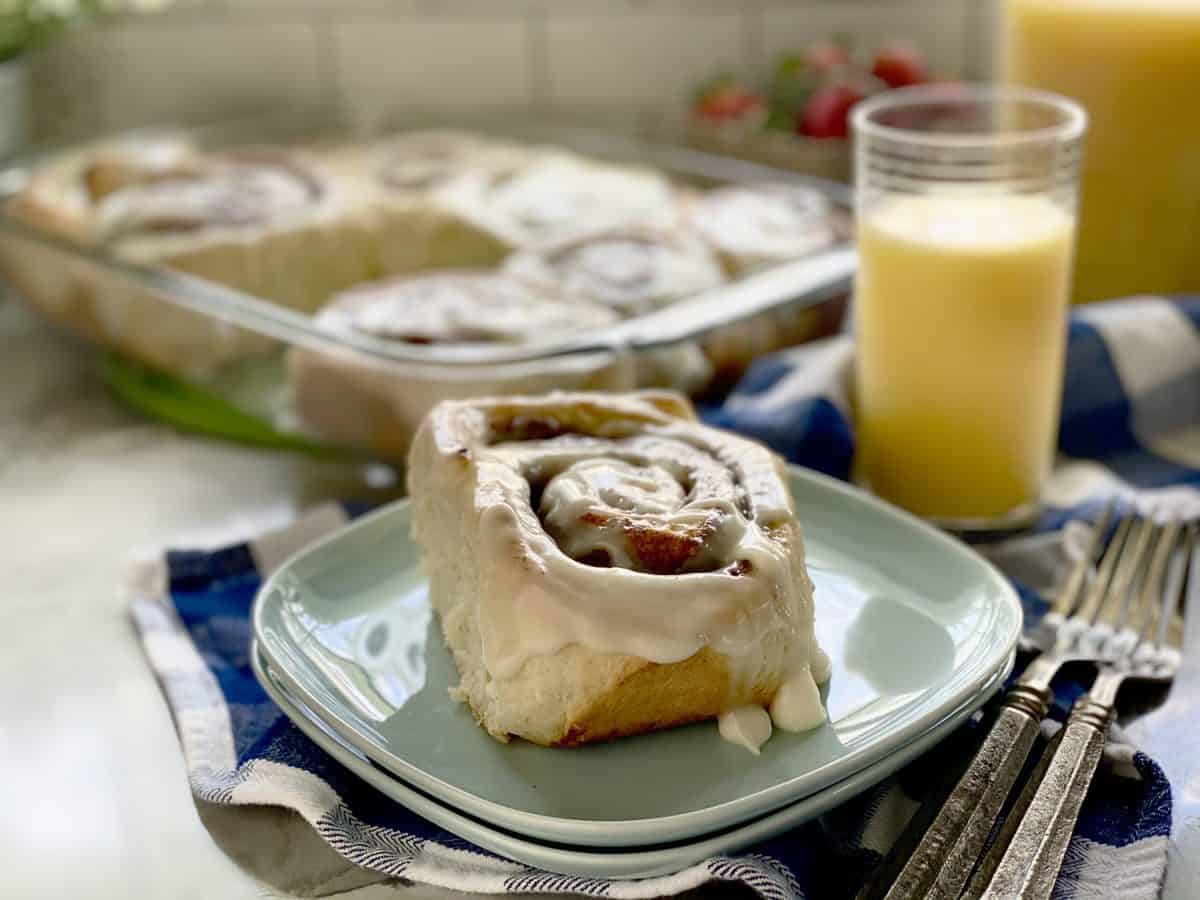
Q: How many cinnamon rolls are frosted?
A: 7